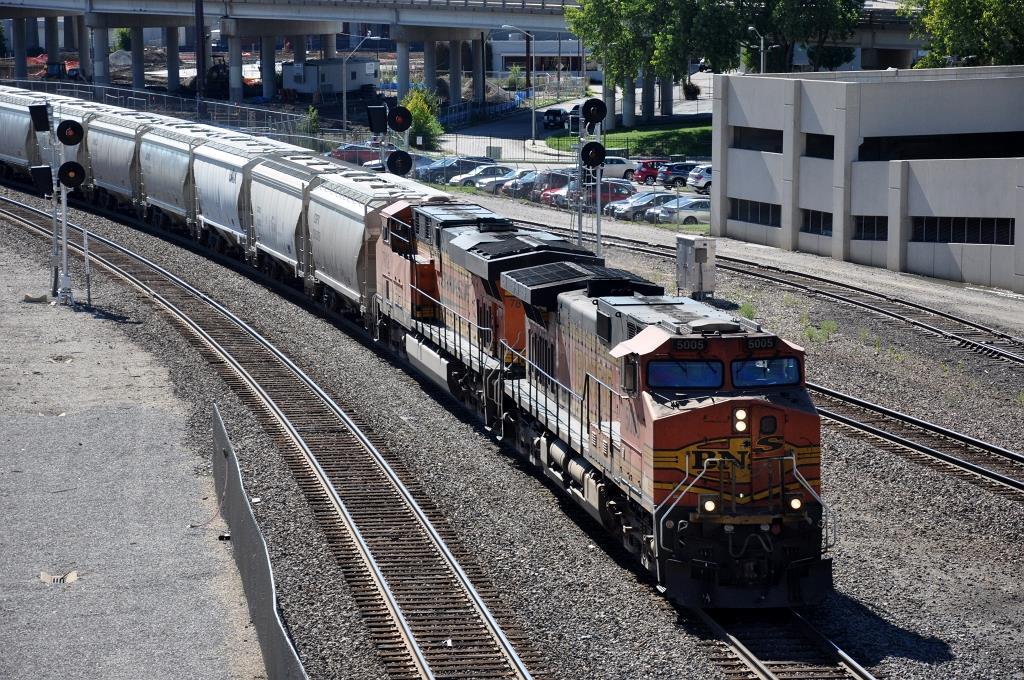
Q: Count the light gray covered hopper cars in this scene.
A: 7